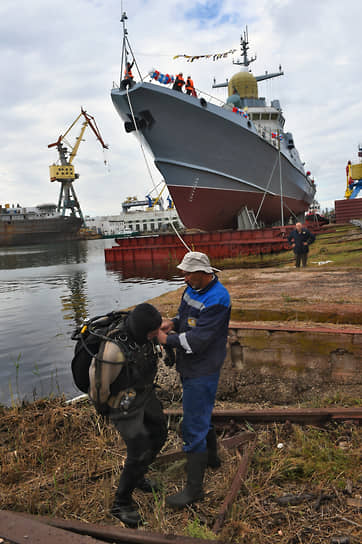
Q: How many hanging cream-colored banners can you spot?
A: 0